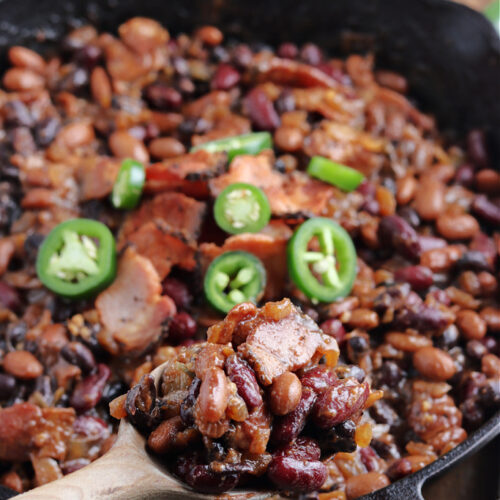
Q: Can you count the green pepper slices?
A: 7